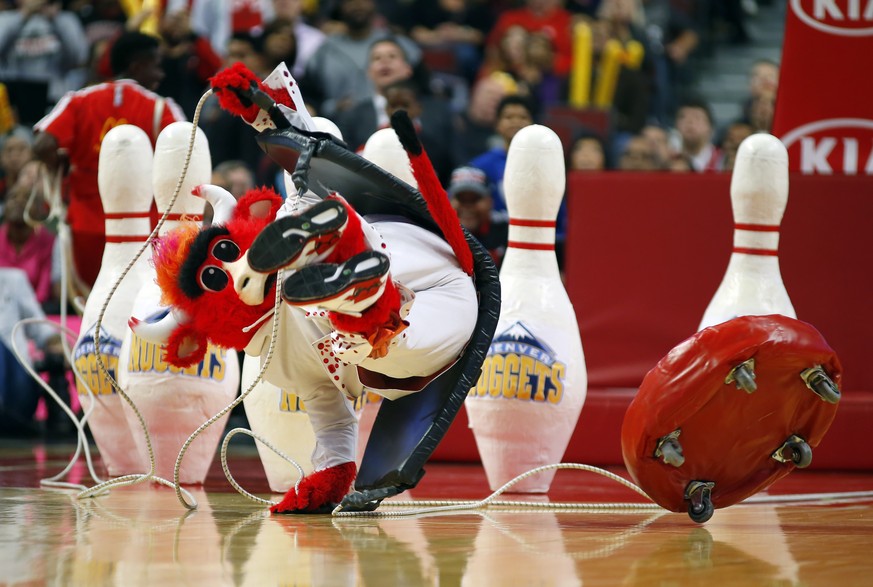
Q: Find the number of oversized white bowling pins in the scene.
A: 6